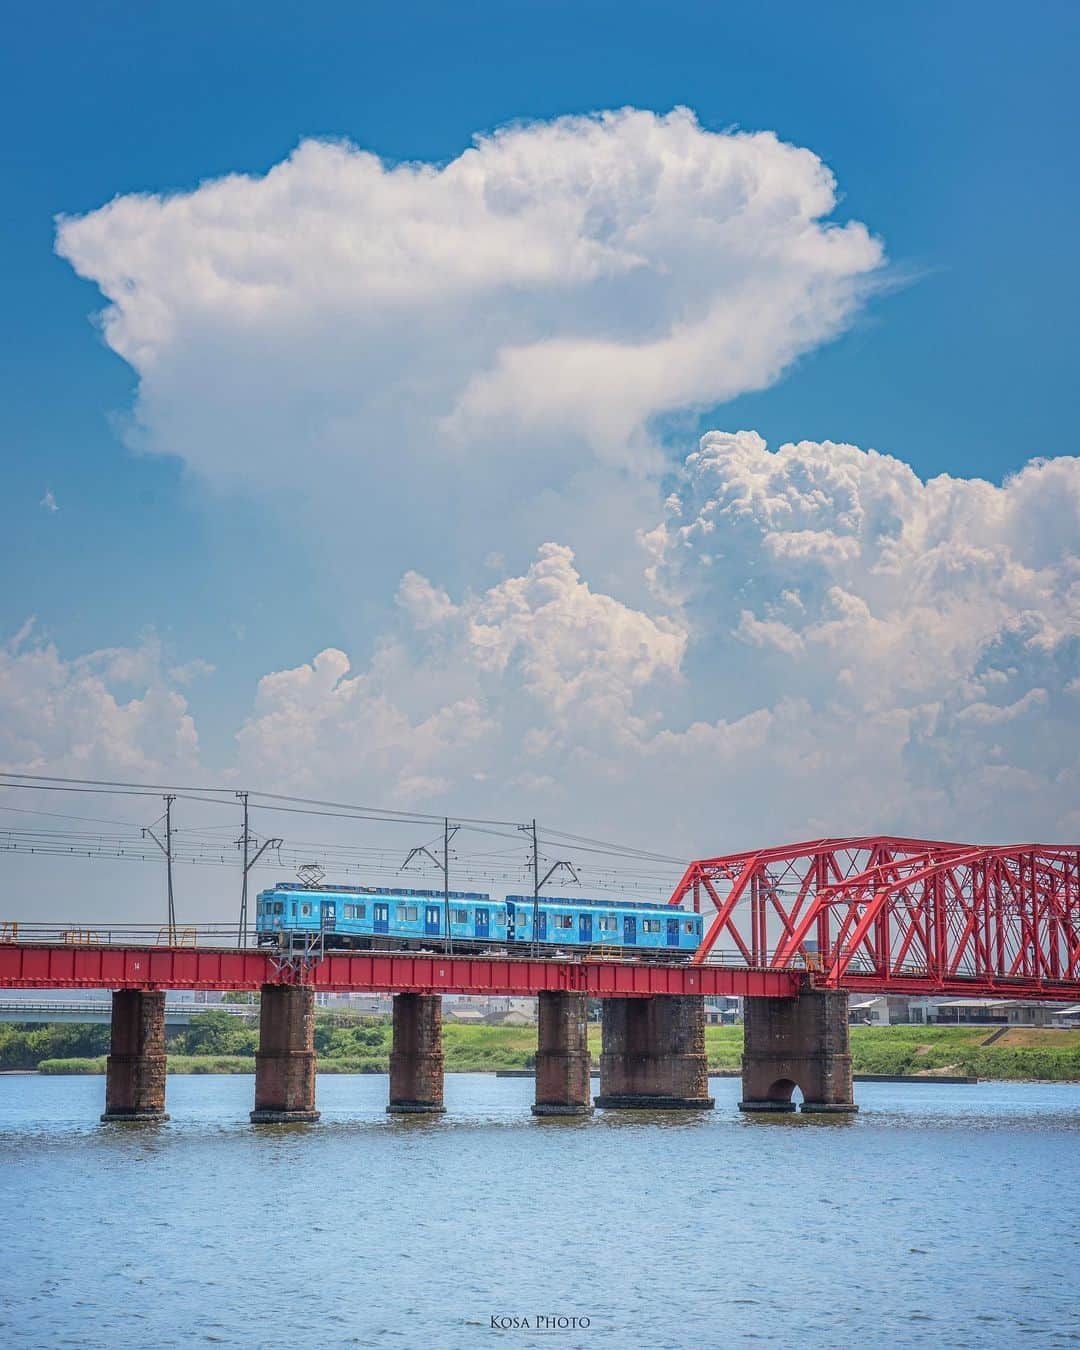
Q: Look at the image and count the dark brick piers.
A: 6